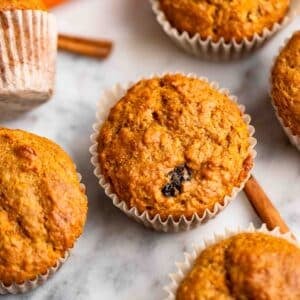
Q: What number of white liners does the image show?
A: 6